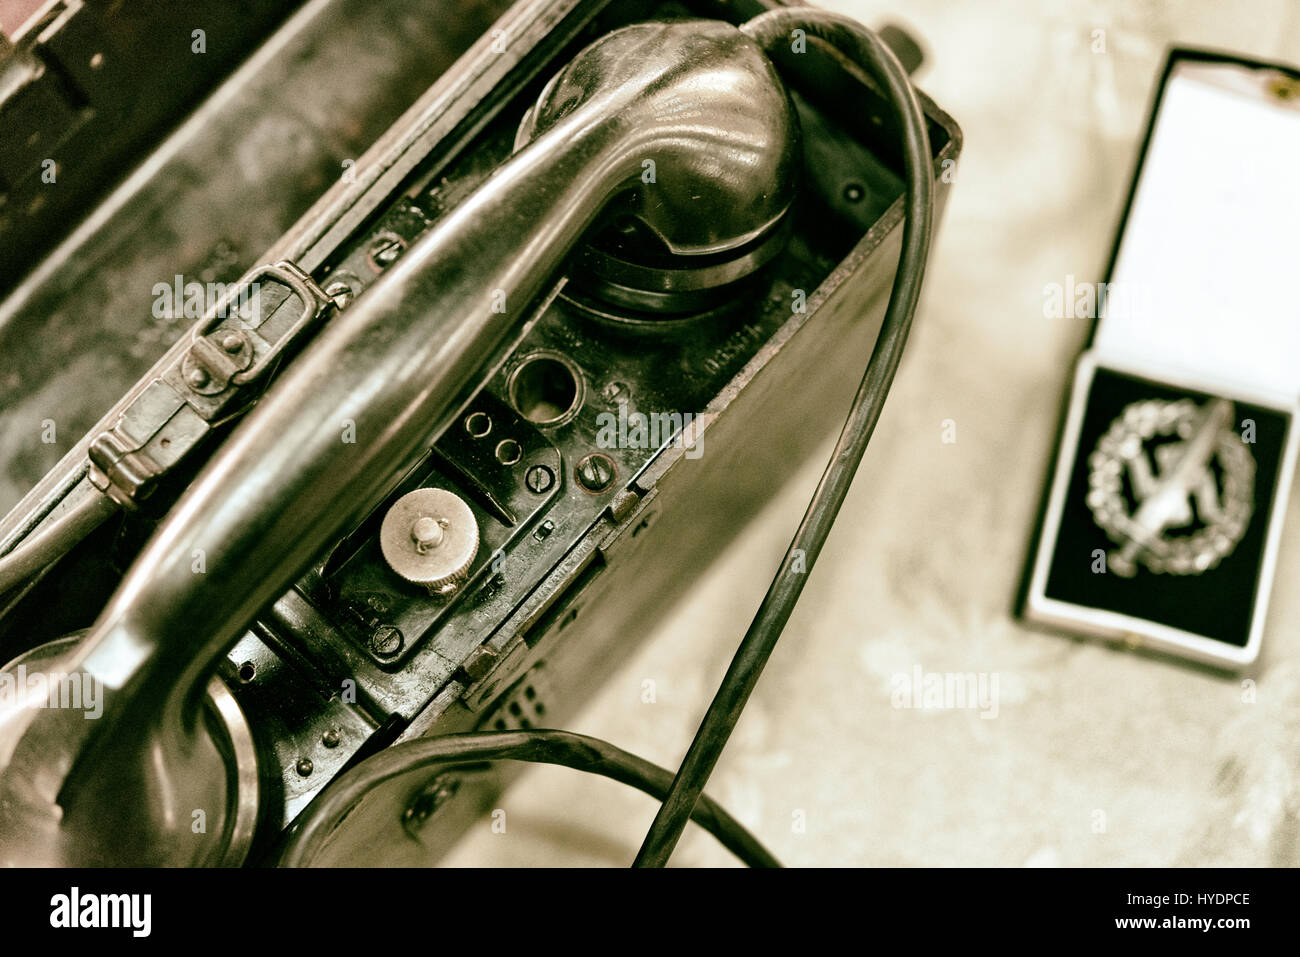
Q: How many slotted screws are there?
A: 6